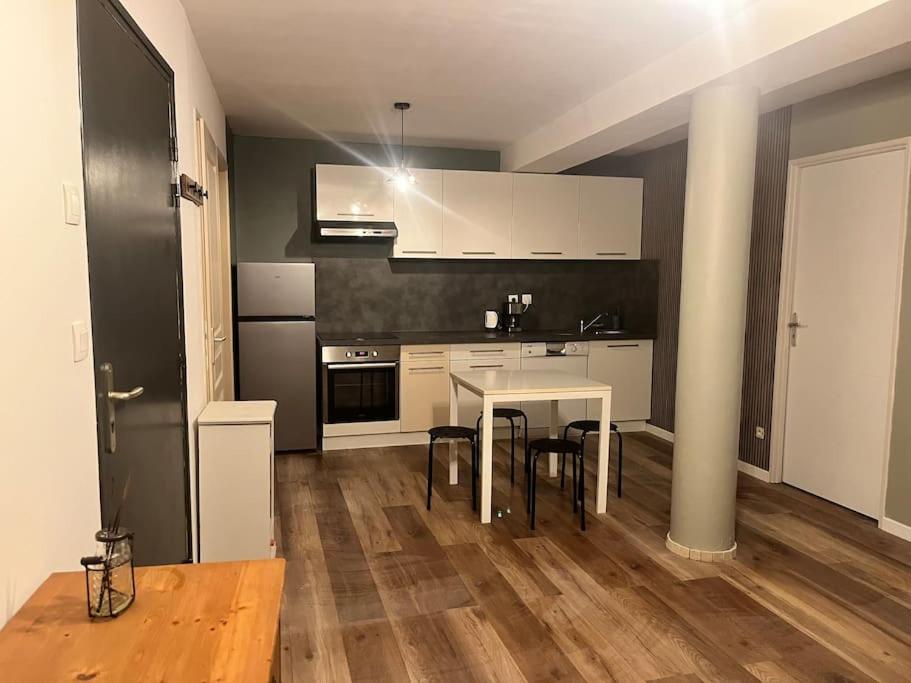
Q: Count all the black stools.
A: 4